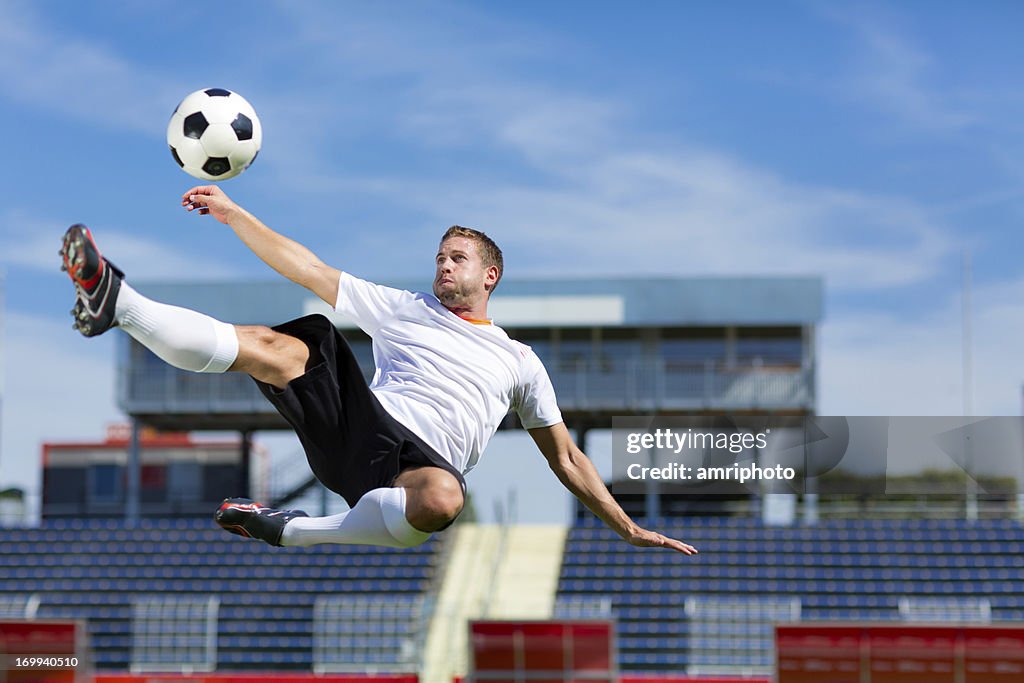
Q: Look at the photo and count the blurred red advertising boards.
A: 3